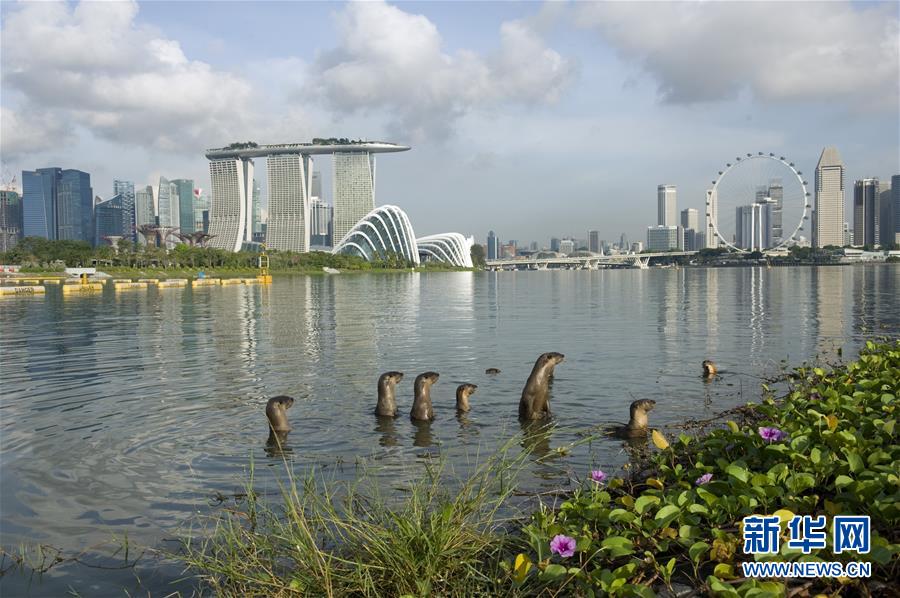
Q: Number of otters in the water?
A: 8